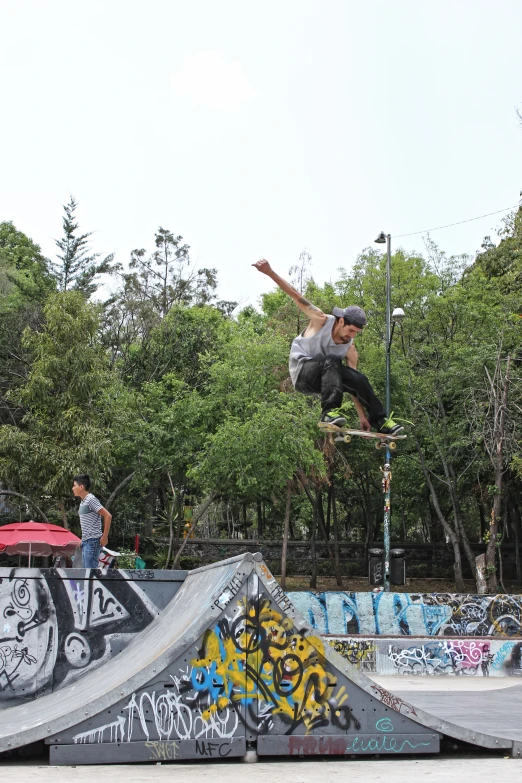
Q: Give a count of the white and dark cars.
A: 0